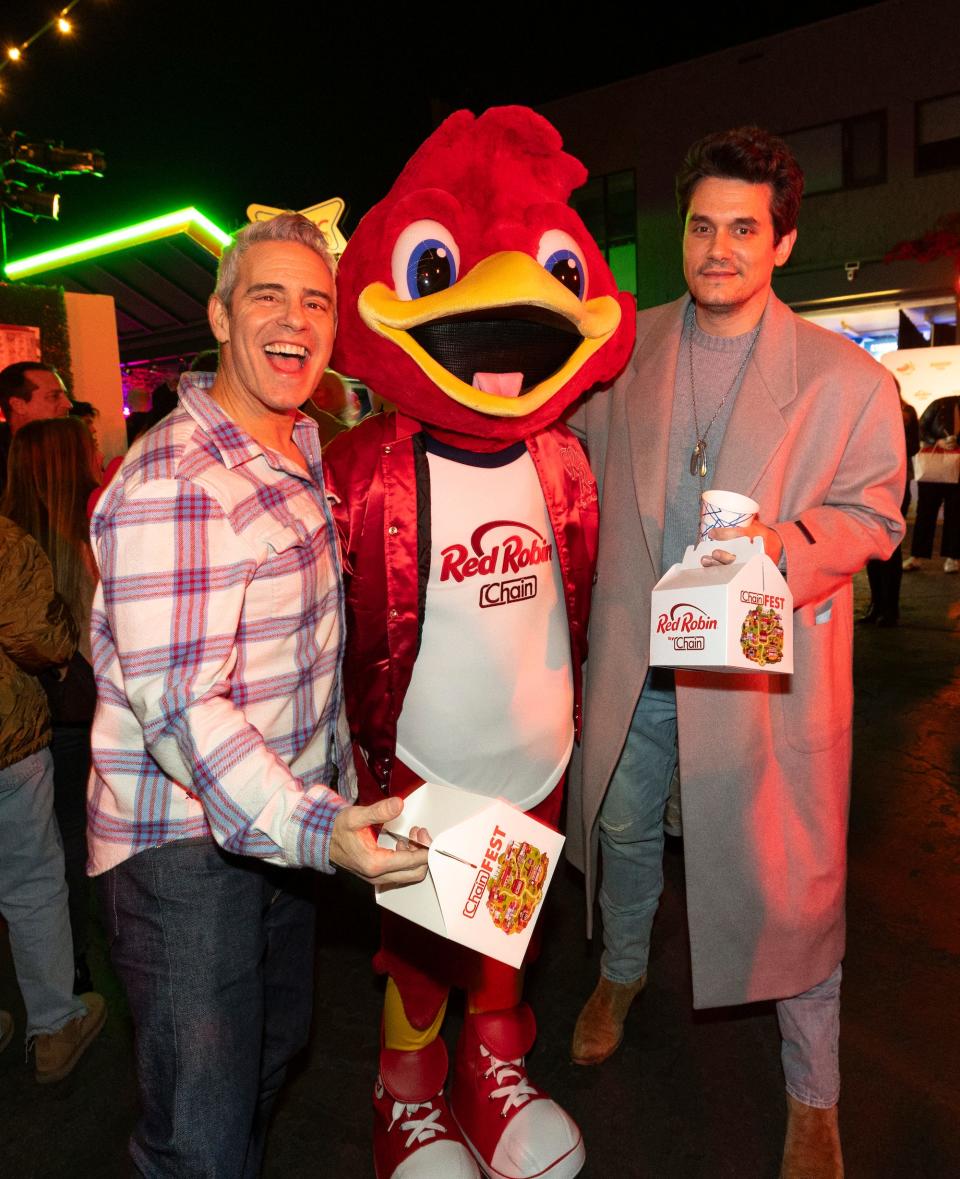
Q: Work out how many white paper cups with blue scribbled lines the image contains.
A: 1